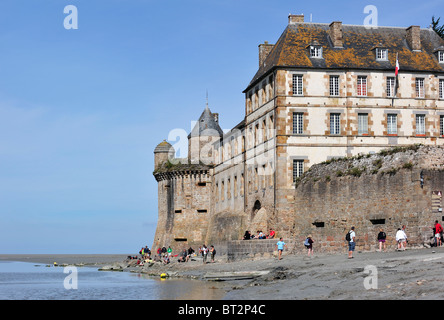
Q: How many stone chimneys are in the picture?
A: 4